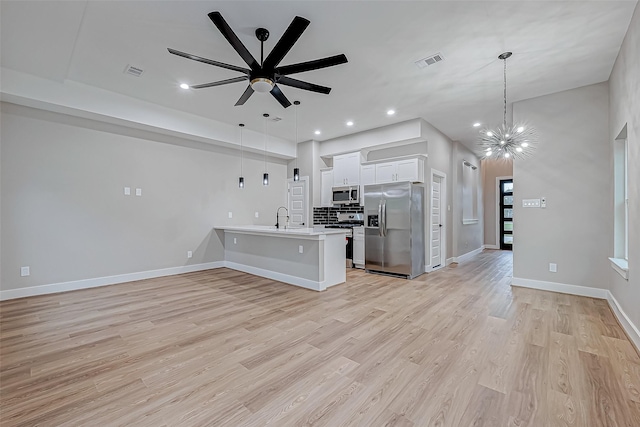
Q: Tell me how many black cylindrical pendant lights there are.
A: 3